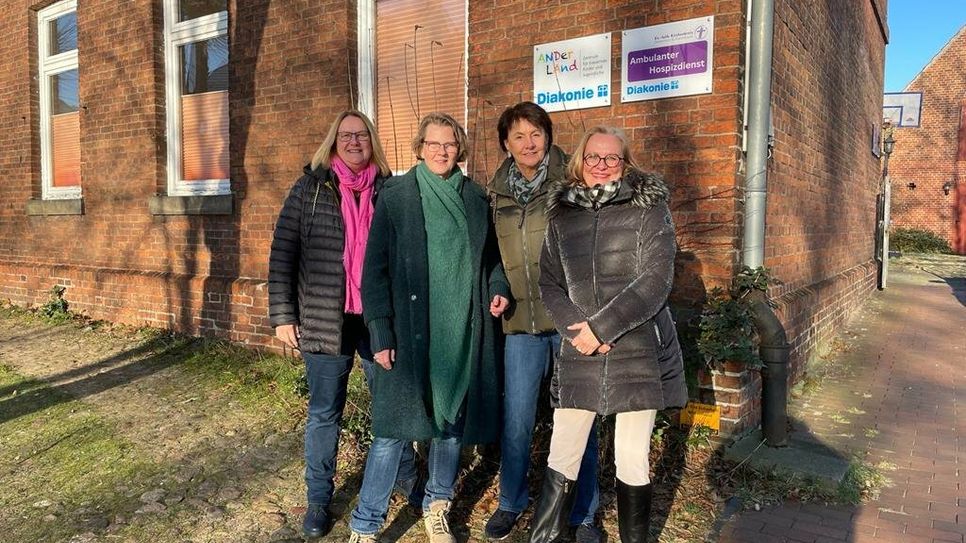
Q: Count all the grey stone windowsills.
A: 2